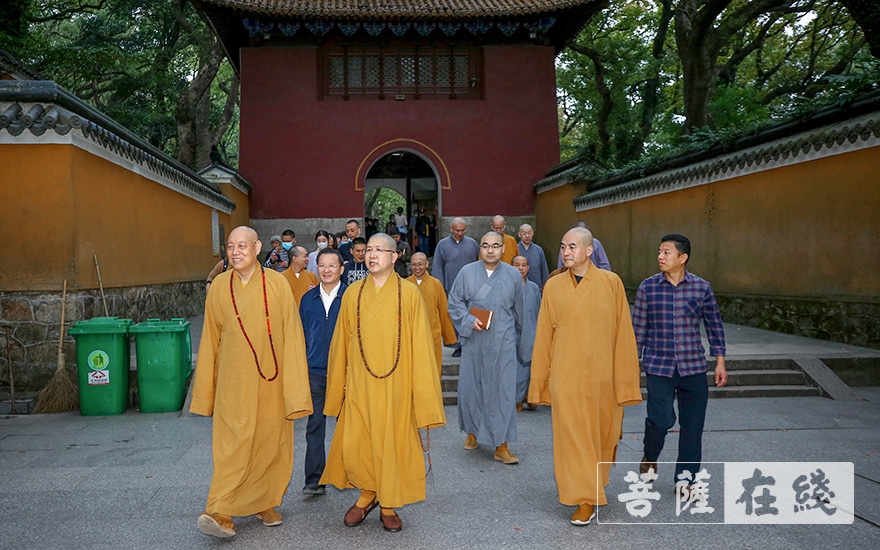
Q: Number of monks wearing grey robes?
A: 4